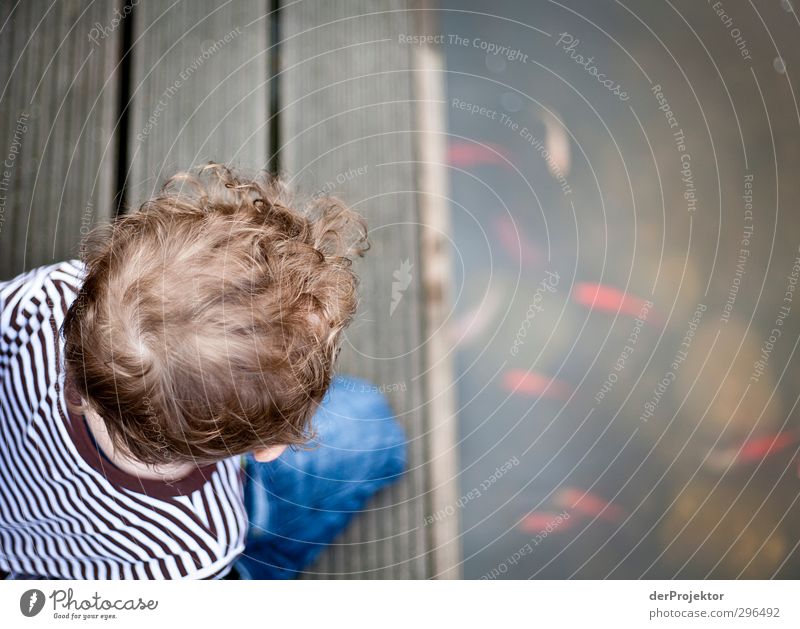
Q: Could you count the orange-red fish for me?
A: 7